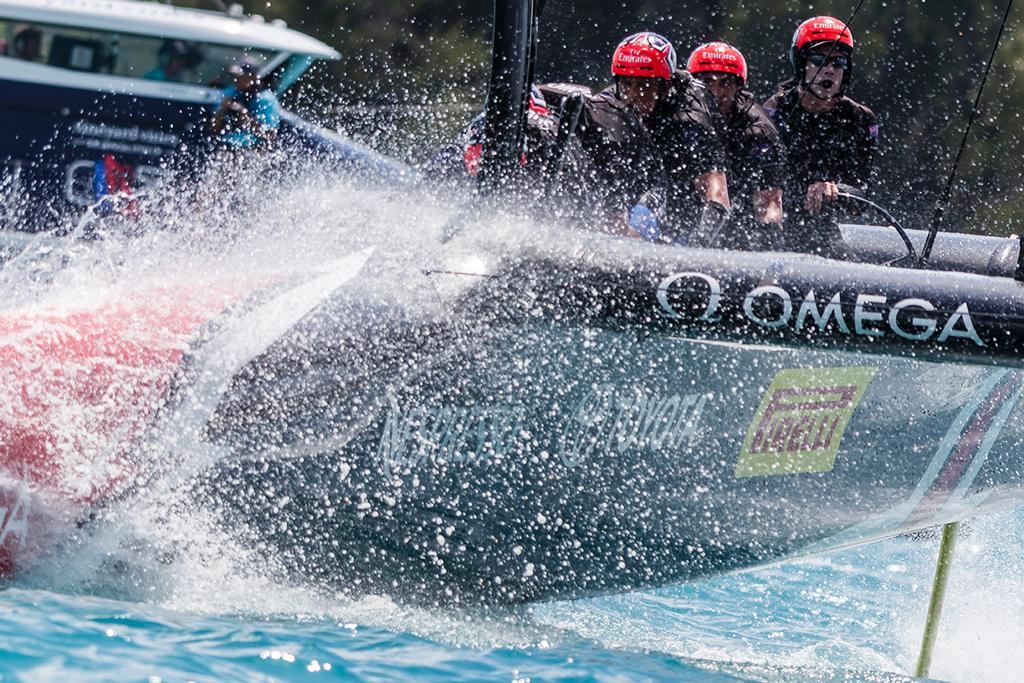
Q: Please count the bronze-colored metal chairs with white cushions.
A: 0